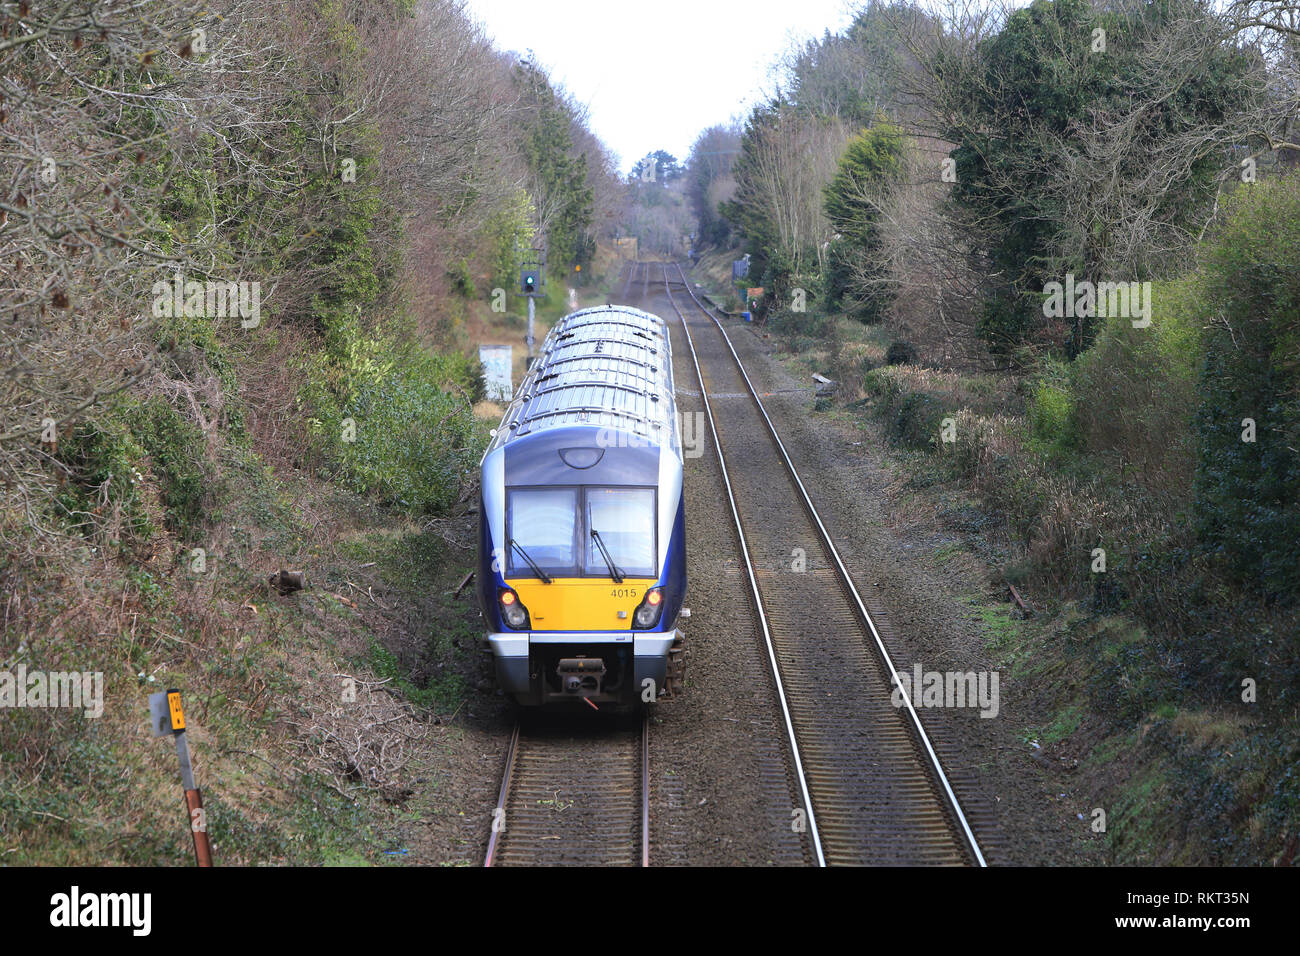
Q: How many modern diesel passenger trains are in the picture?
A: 1